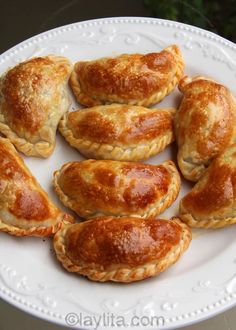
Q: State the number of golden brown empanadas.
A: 8